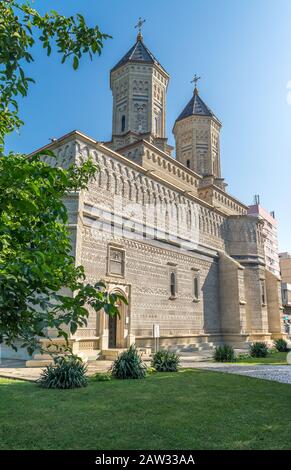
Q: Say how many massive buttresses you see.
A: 2